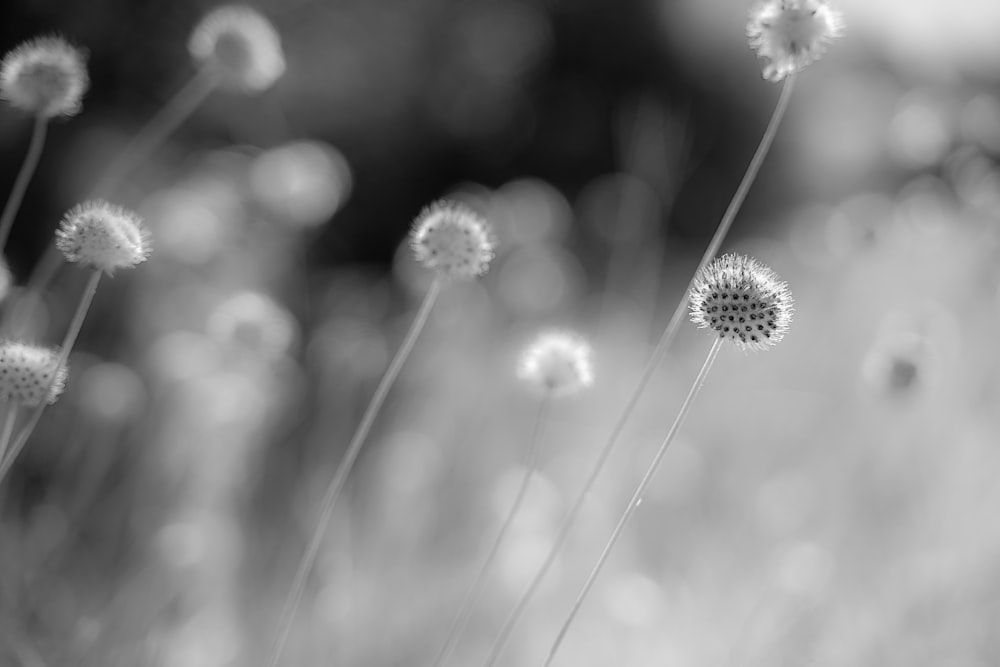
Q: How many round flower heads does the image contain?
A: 8